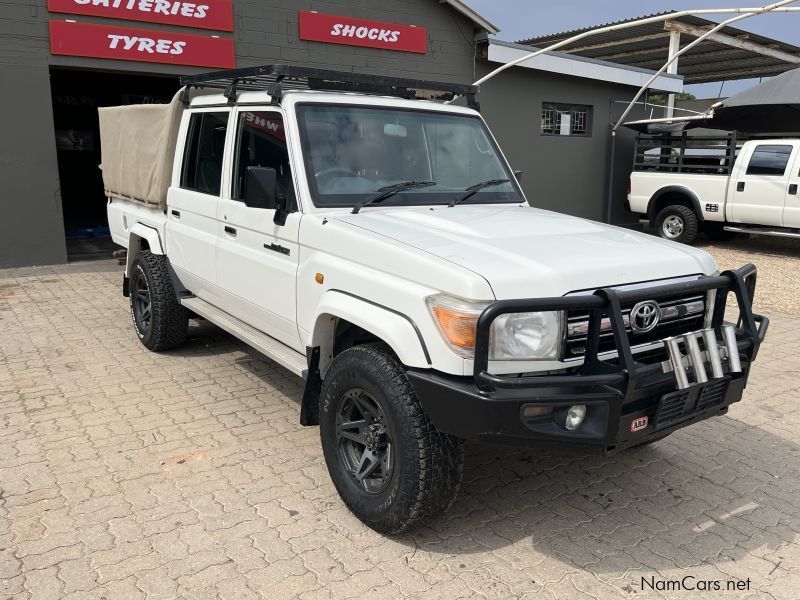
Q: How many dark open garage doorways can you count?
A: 1